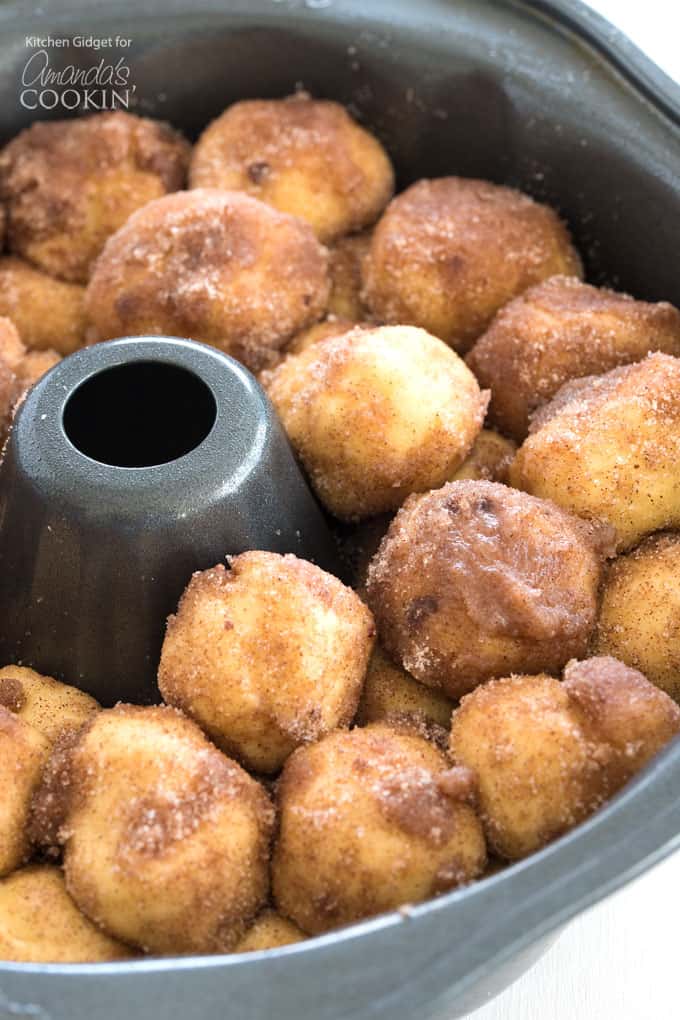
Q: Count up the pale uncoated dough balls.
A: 0